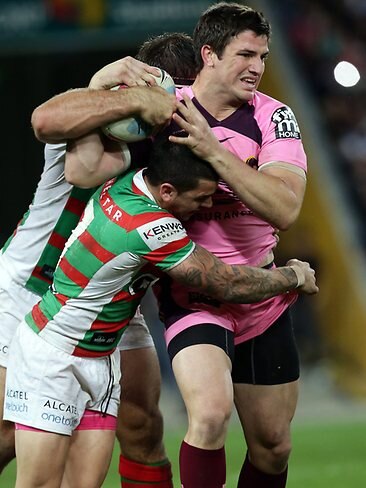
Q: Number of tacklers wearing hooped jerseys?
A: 2